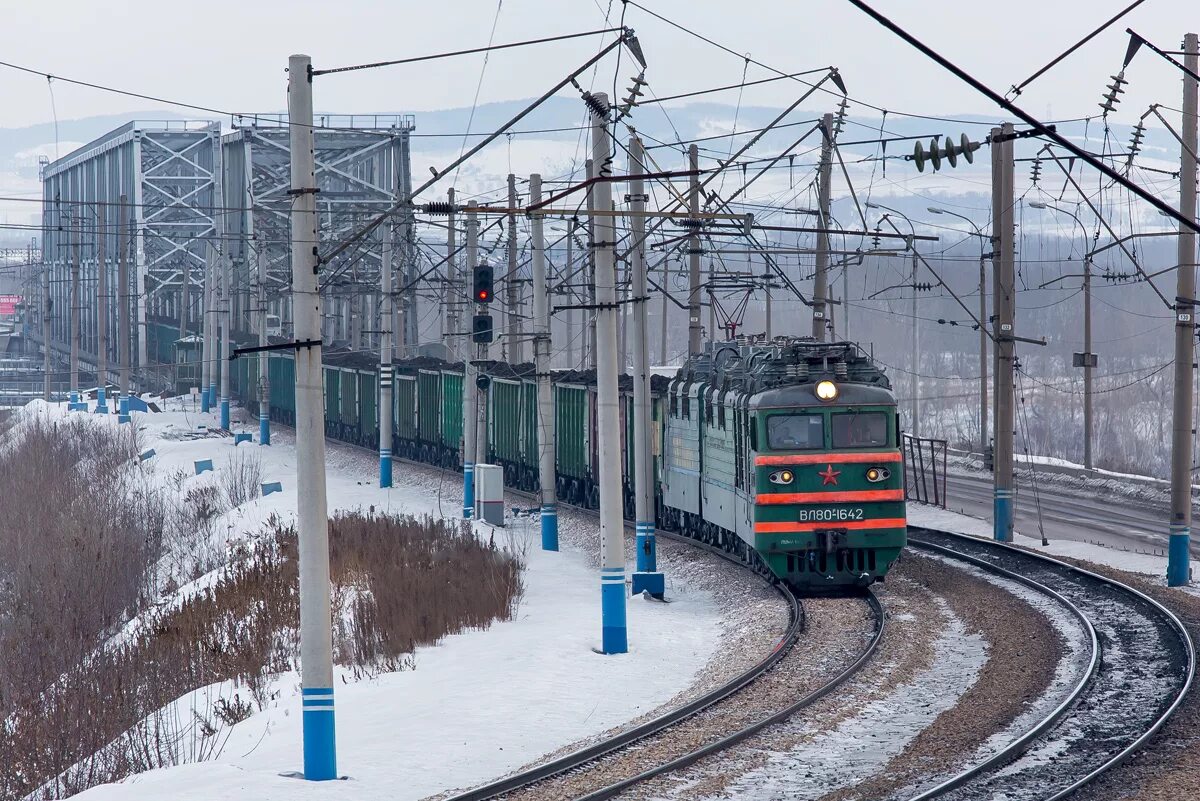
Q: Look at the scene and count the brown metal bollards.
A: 0